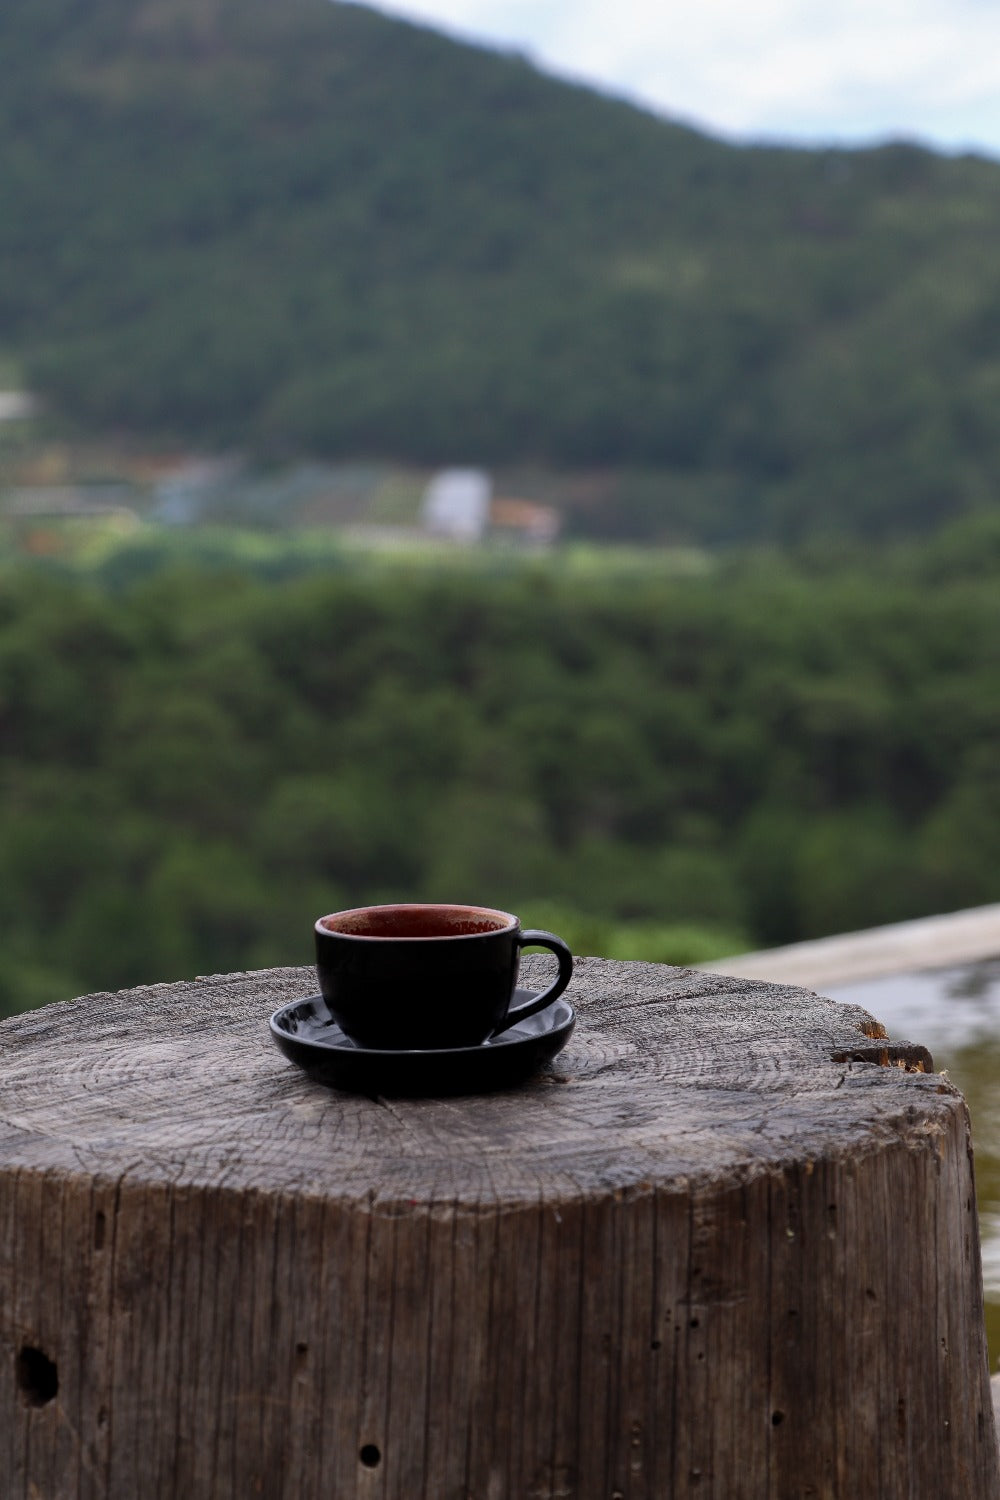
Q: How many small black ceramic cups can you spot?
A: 1